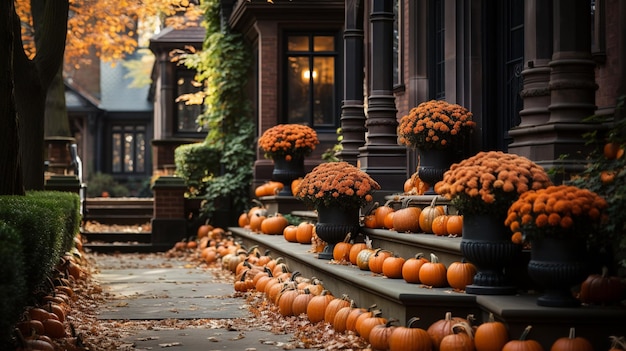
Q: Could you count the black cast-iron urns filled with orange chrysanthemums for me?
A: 5